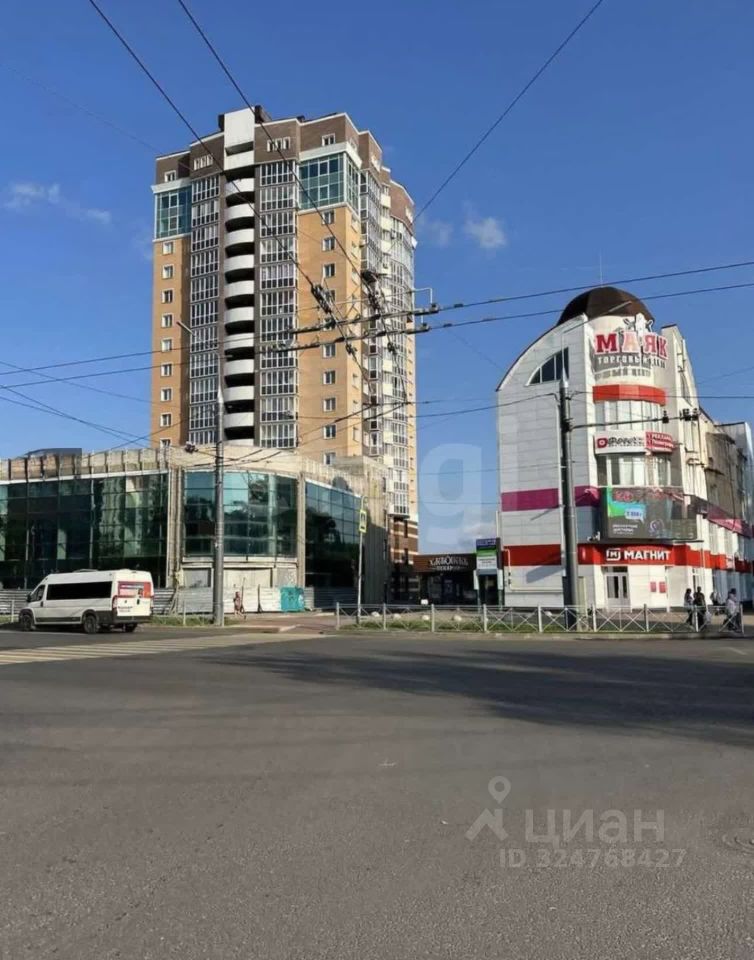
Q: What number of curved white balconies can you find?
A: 11